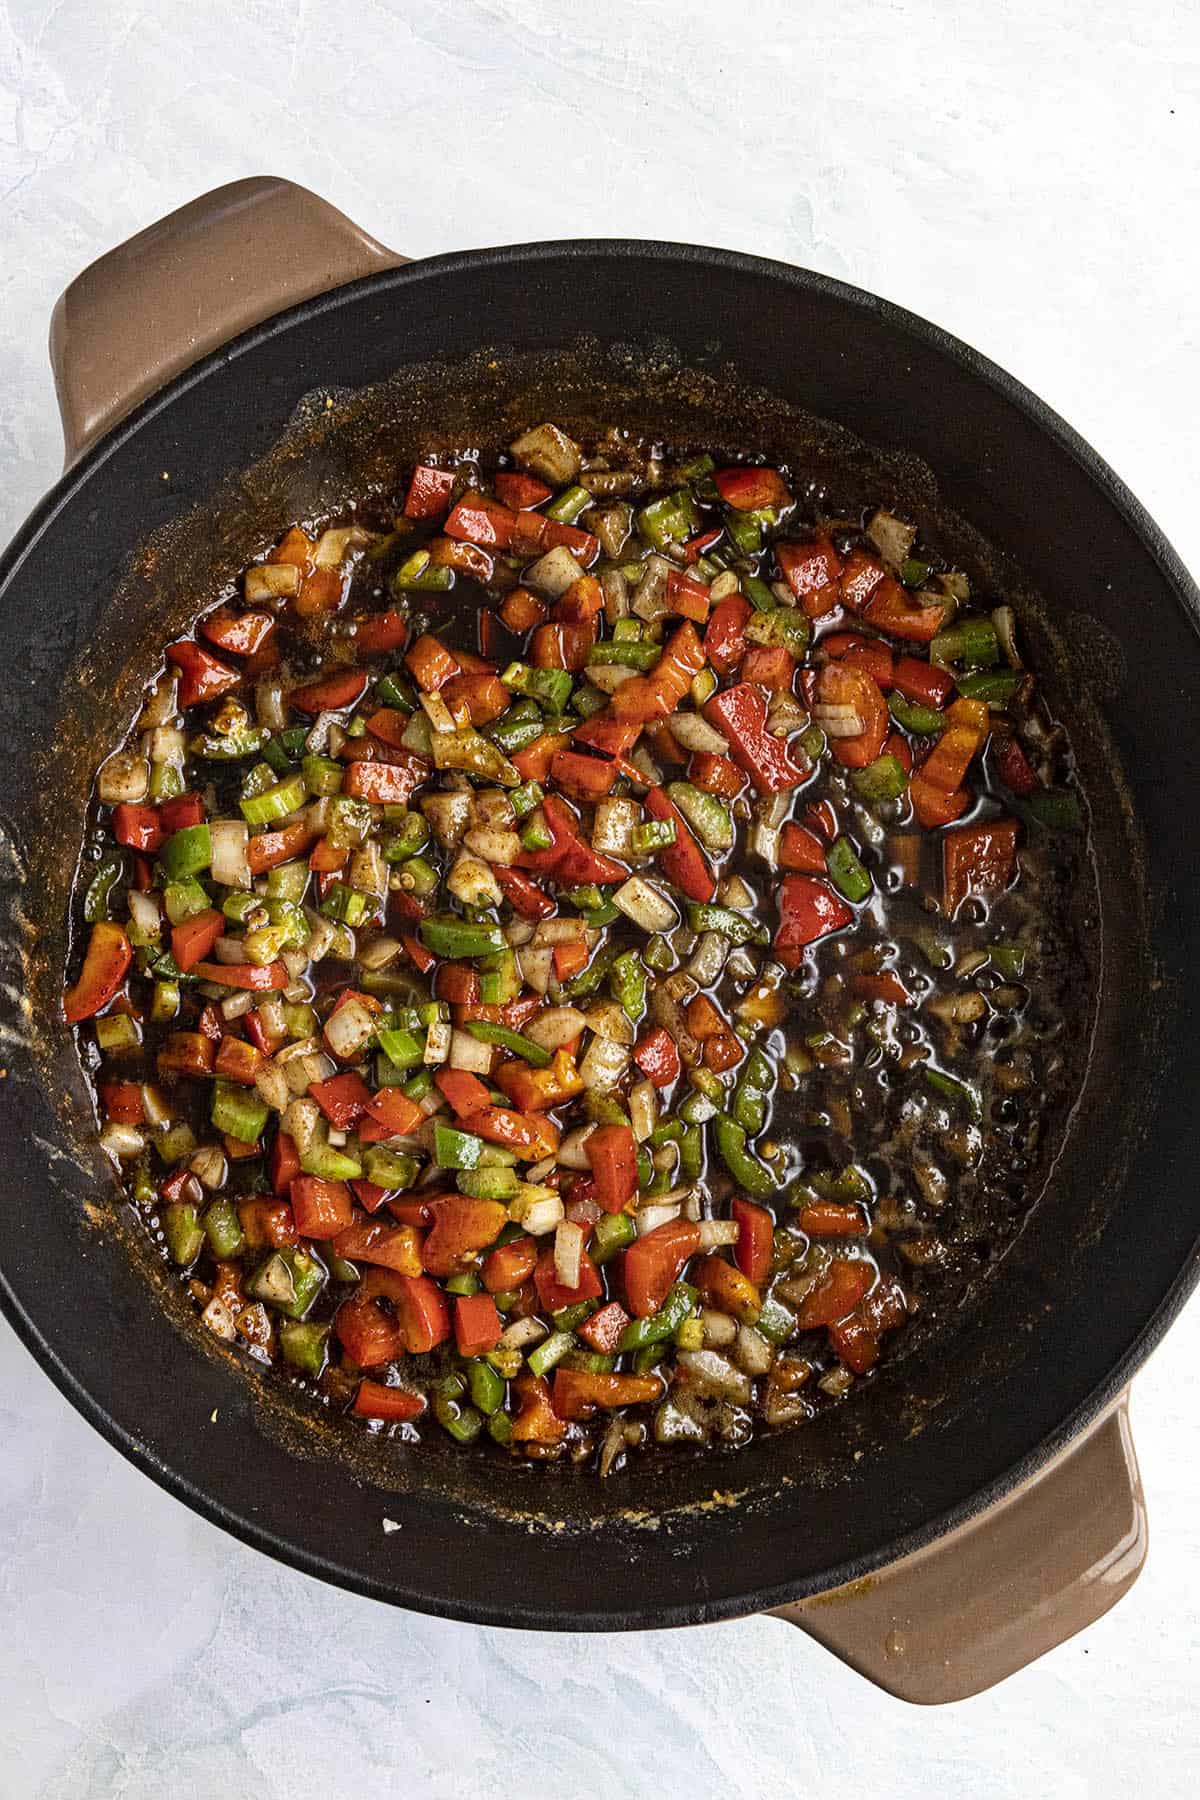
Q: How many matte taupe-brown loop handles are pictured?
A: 2